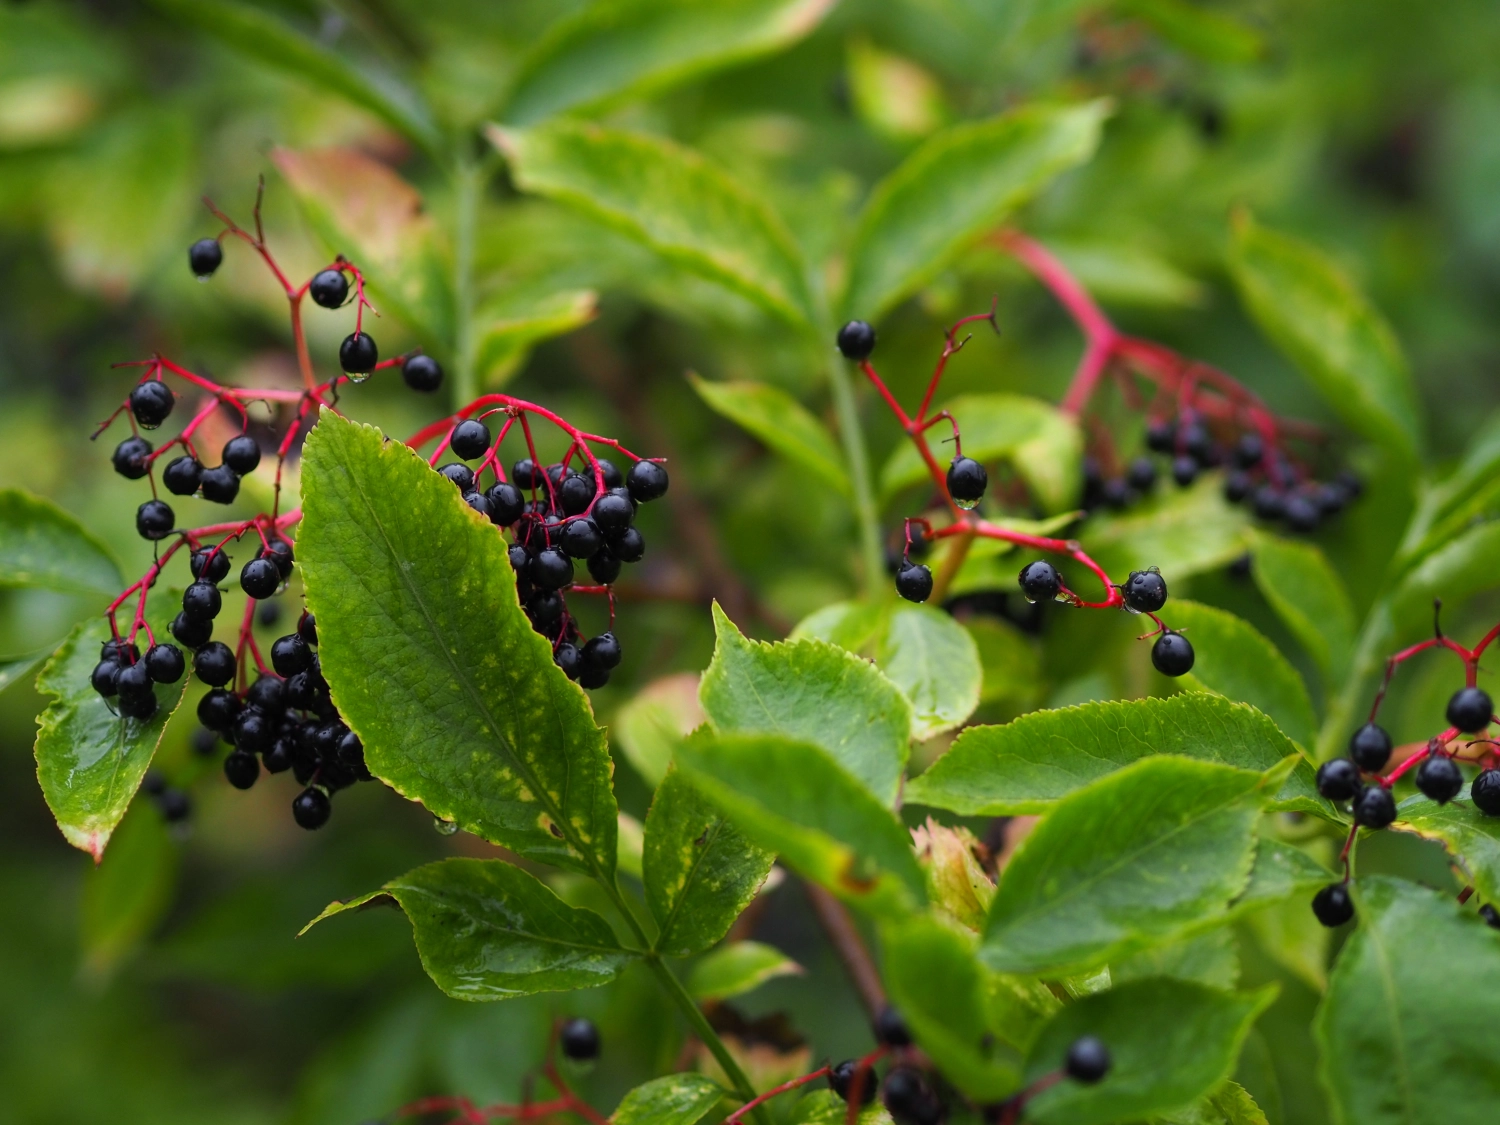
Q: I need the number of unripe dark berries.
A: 0